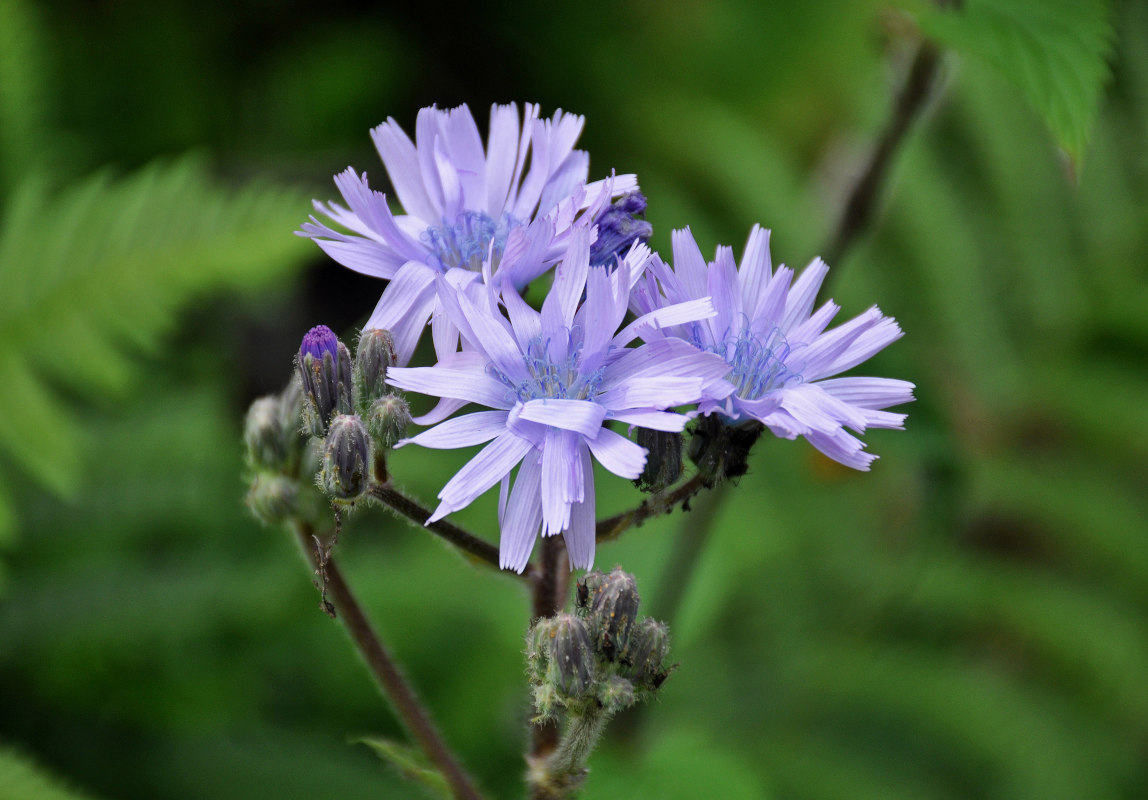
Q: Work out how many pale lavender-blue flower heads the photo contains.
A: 3